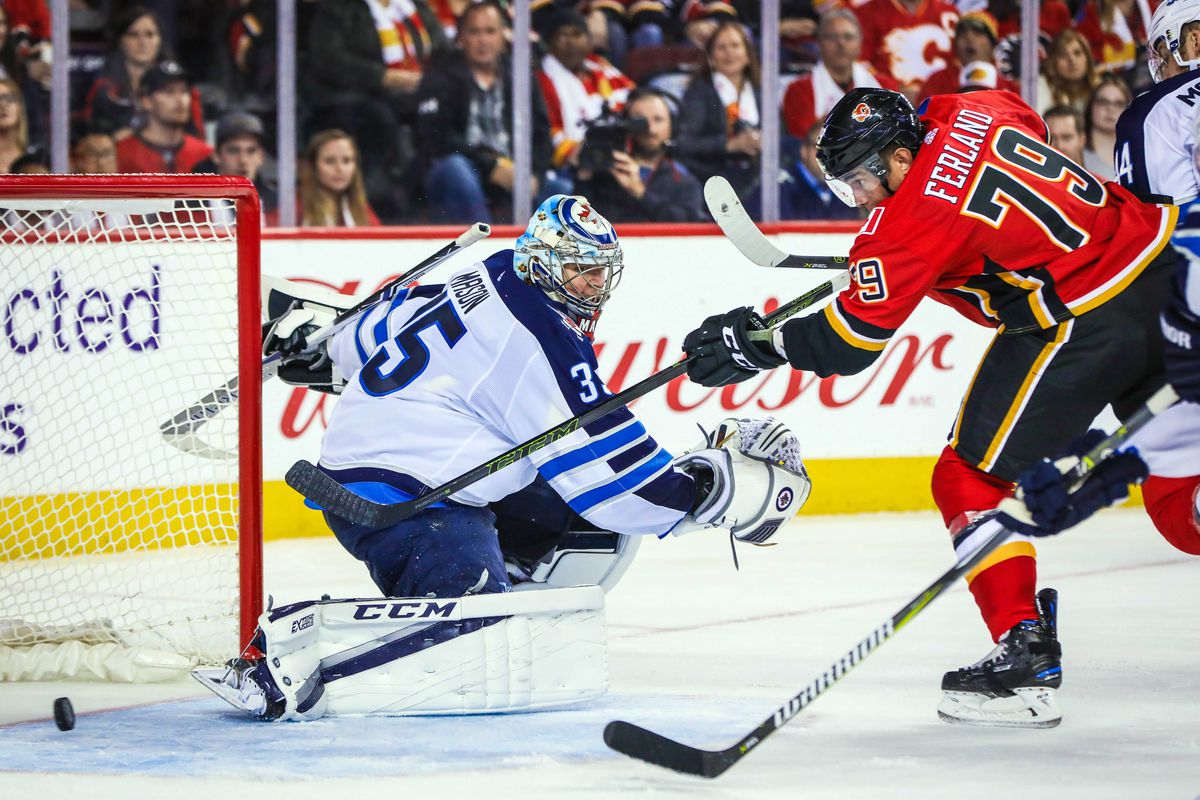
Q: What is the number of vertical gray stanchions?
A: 5